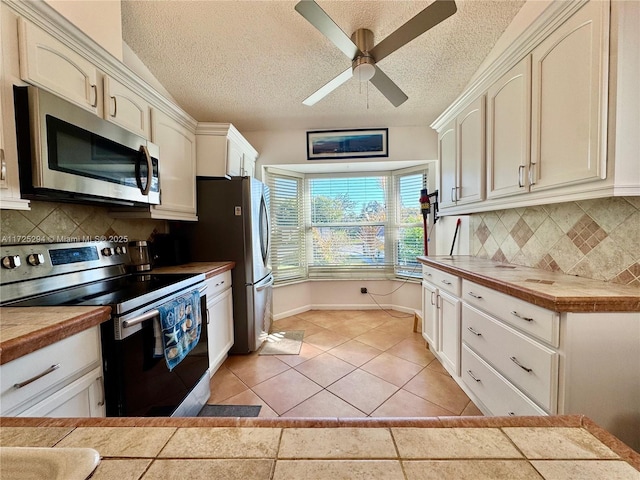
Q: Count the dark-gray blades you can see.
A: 2